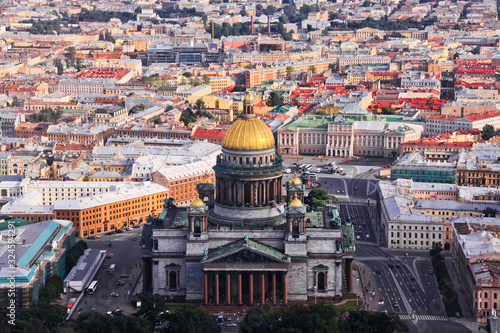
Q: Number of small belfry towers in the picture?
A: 4